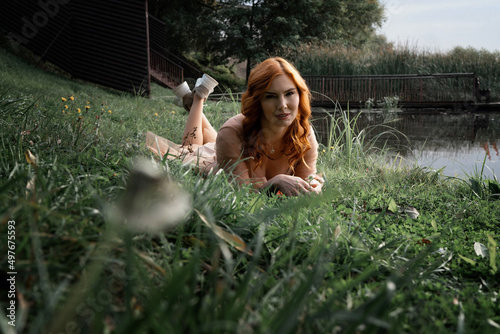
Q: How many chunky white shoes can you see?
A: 2